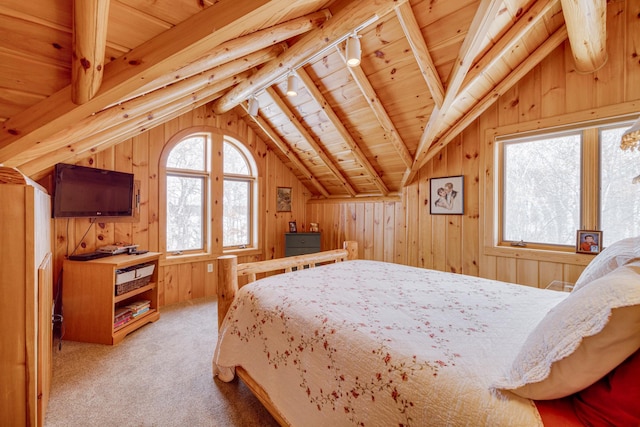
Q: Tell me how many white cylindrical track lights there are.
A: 3